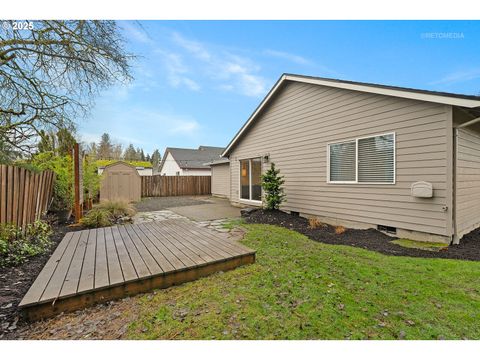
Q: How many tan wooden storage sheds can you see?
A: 1